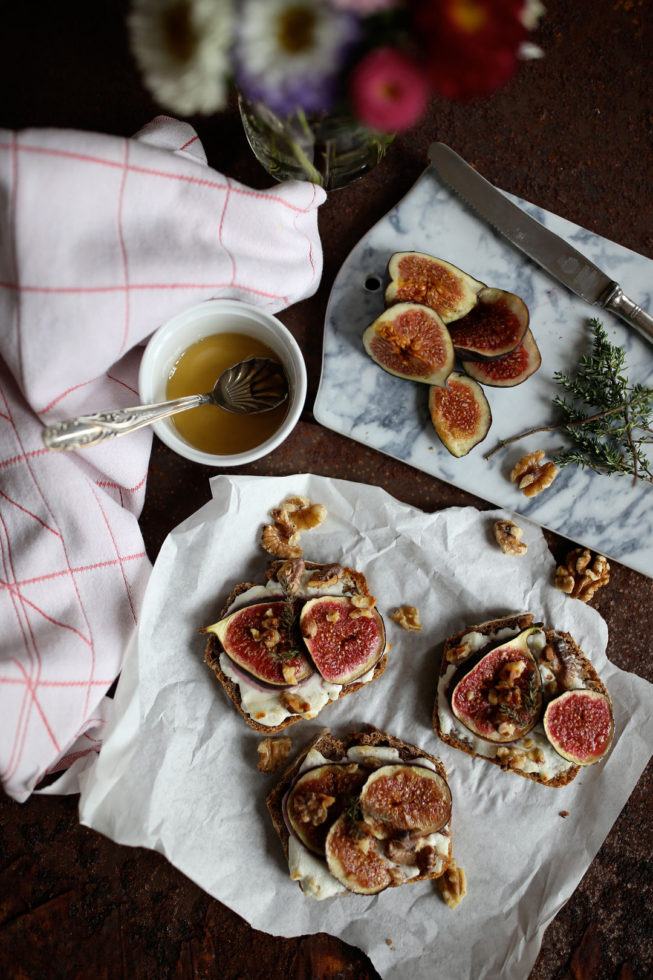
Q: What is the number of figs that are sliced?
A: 12